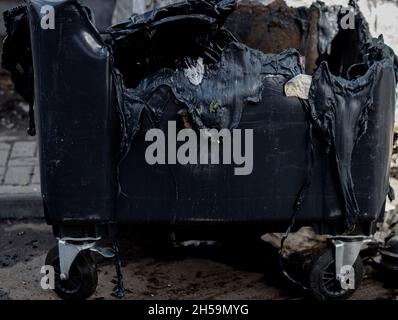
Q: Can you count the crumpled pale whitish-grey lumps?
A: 2